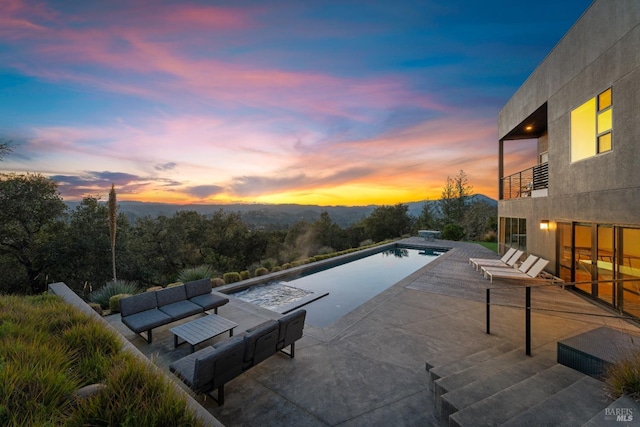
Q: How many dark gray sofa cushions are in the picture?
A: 12